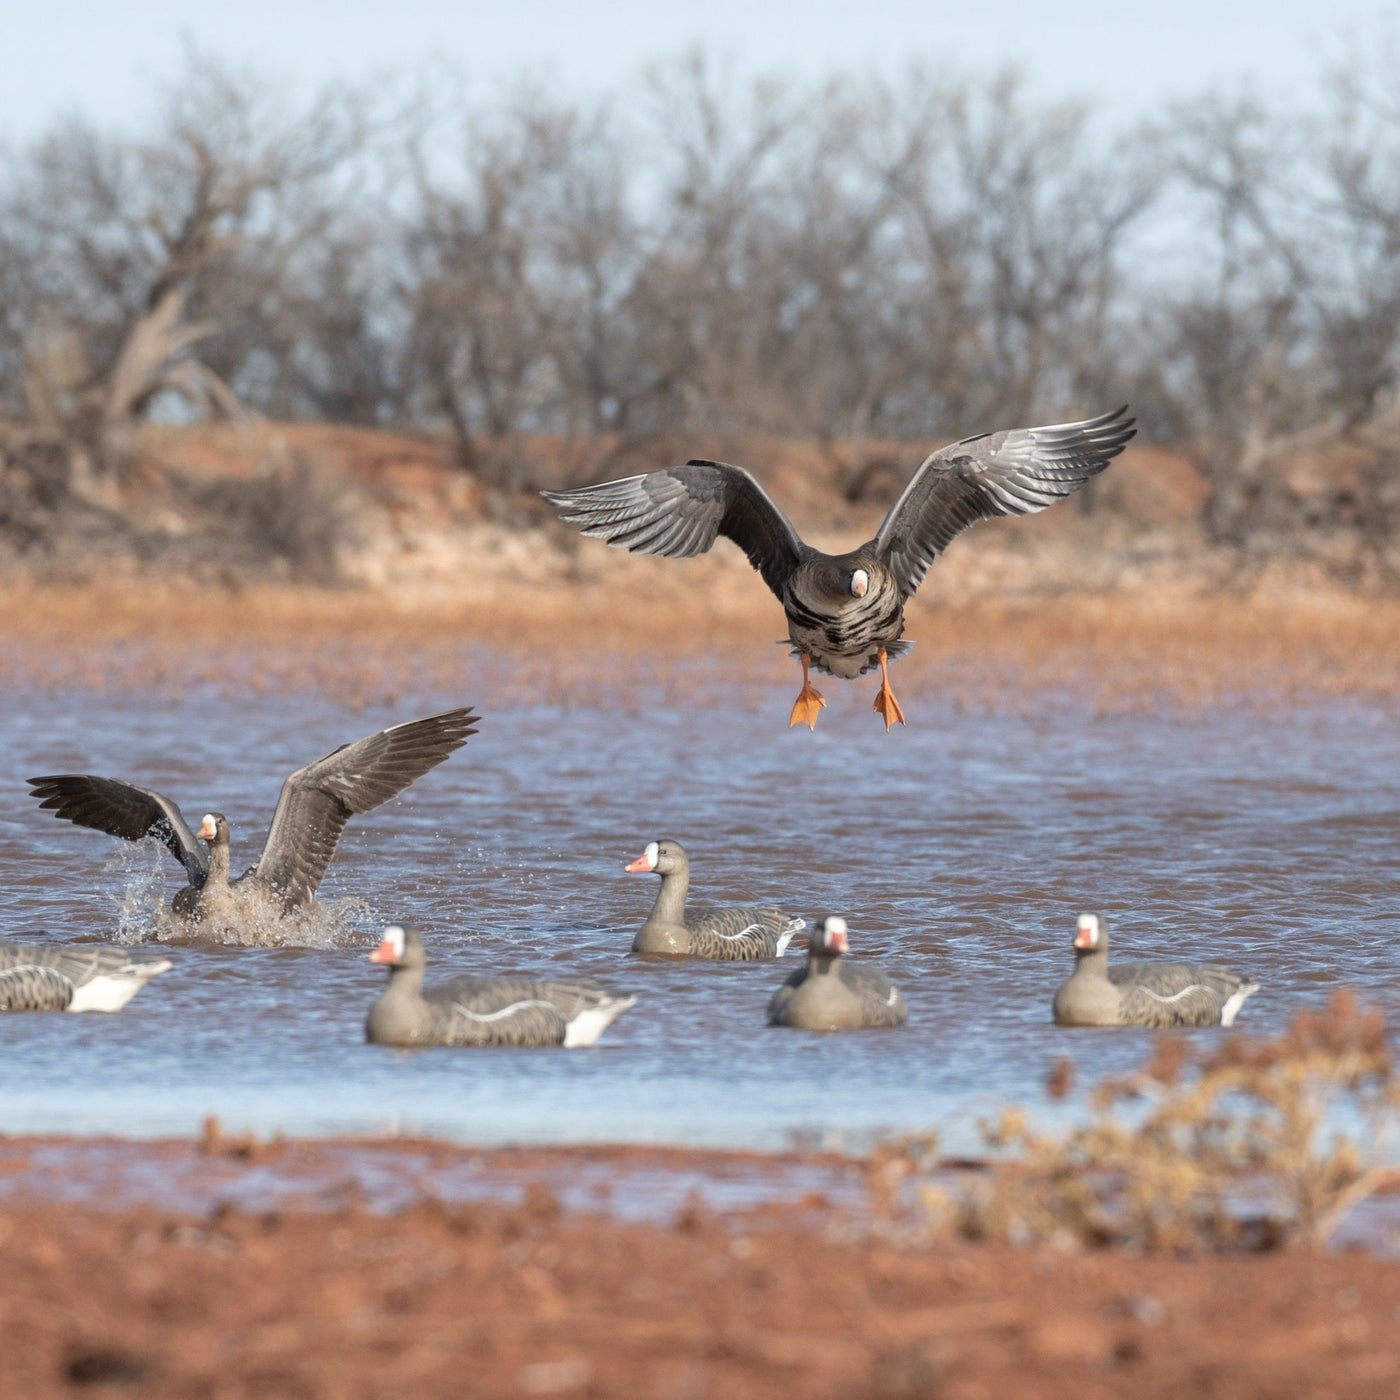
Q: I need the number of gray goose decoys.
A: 5